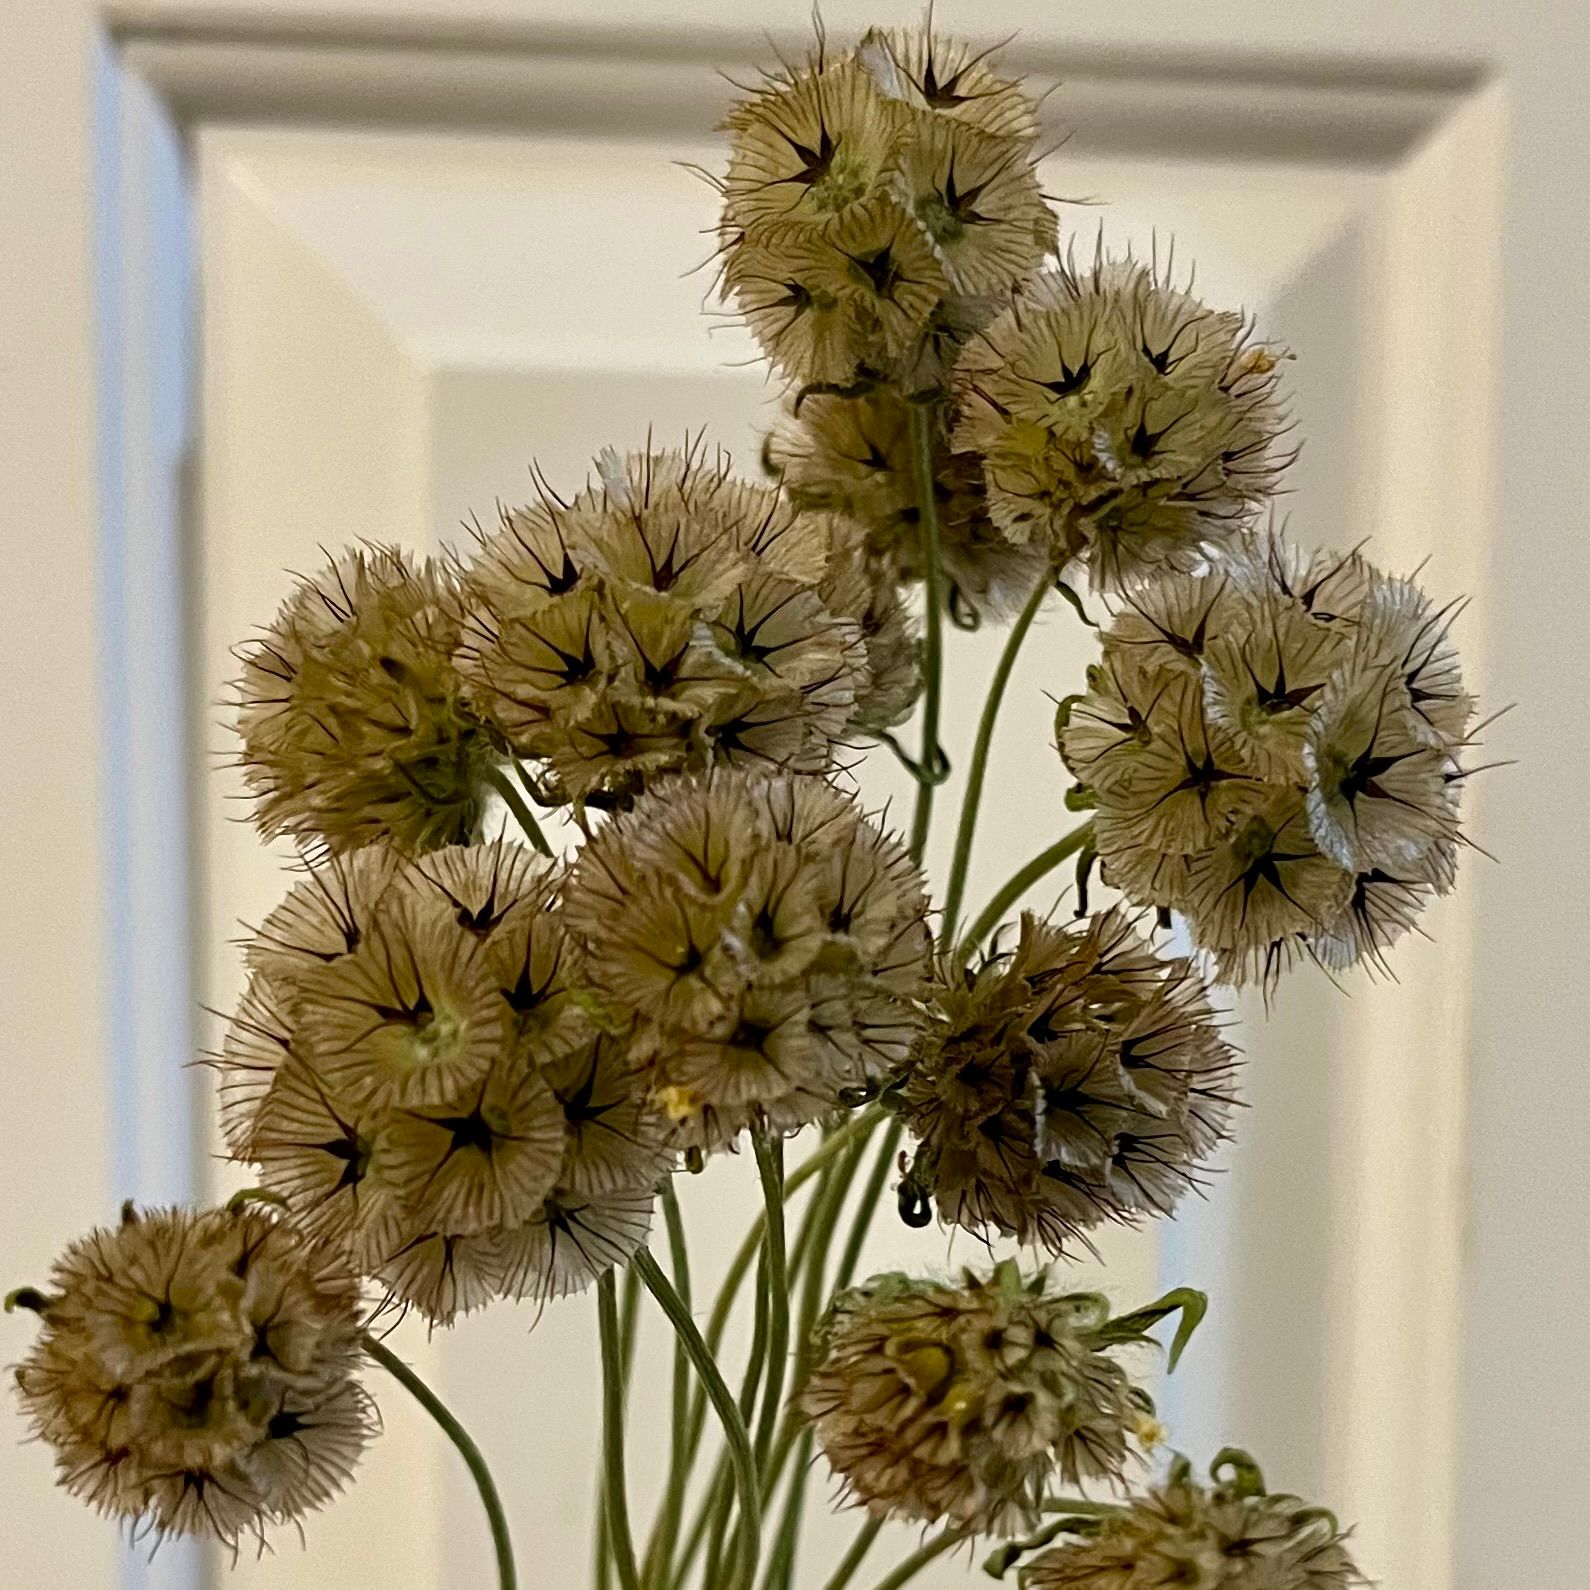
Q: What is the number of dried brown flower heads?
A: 12